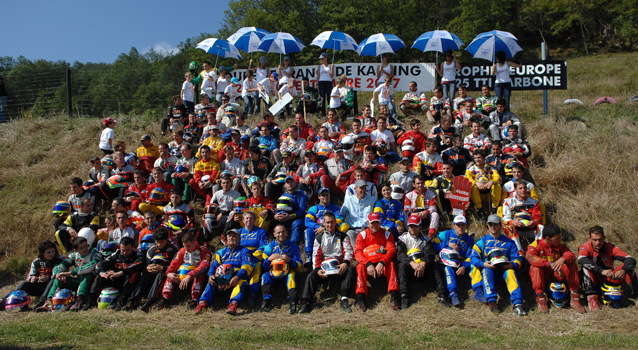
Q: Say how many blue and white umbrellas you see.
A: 7